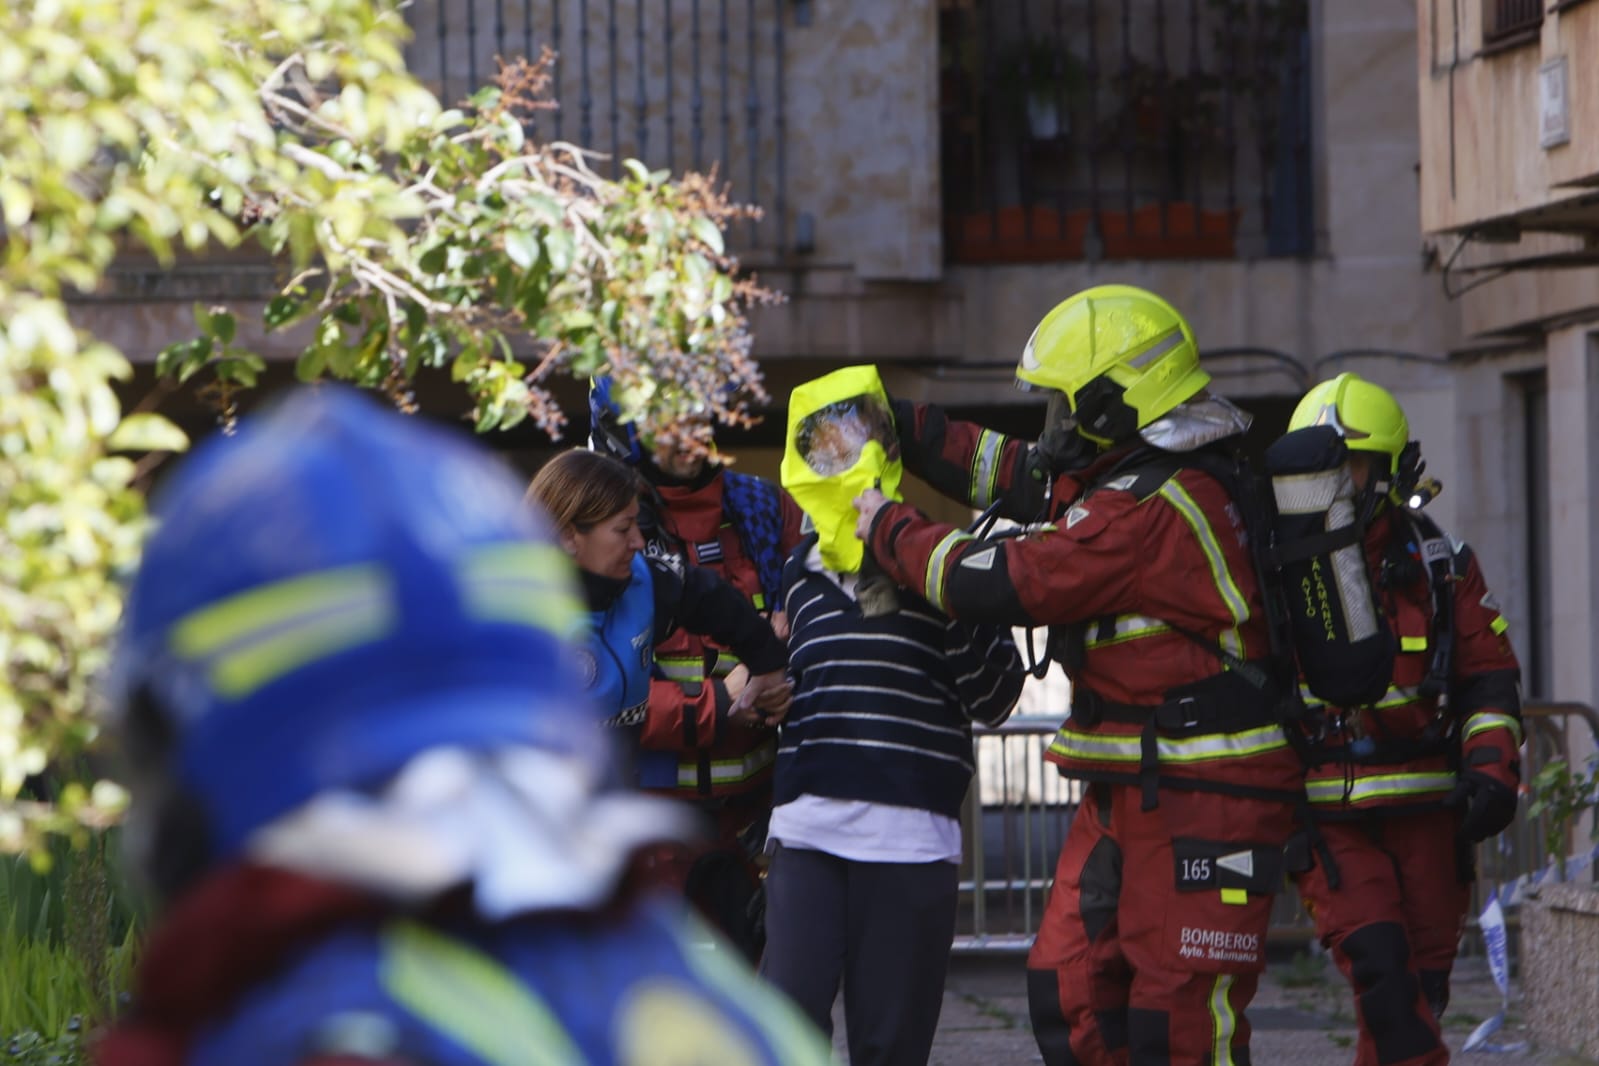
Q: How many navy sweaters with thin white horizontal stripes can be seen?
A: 1